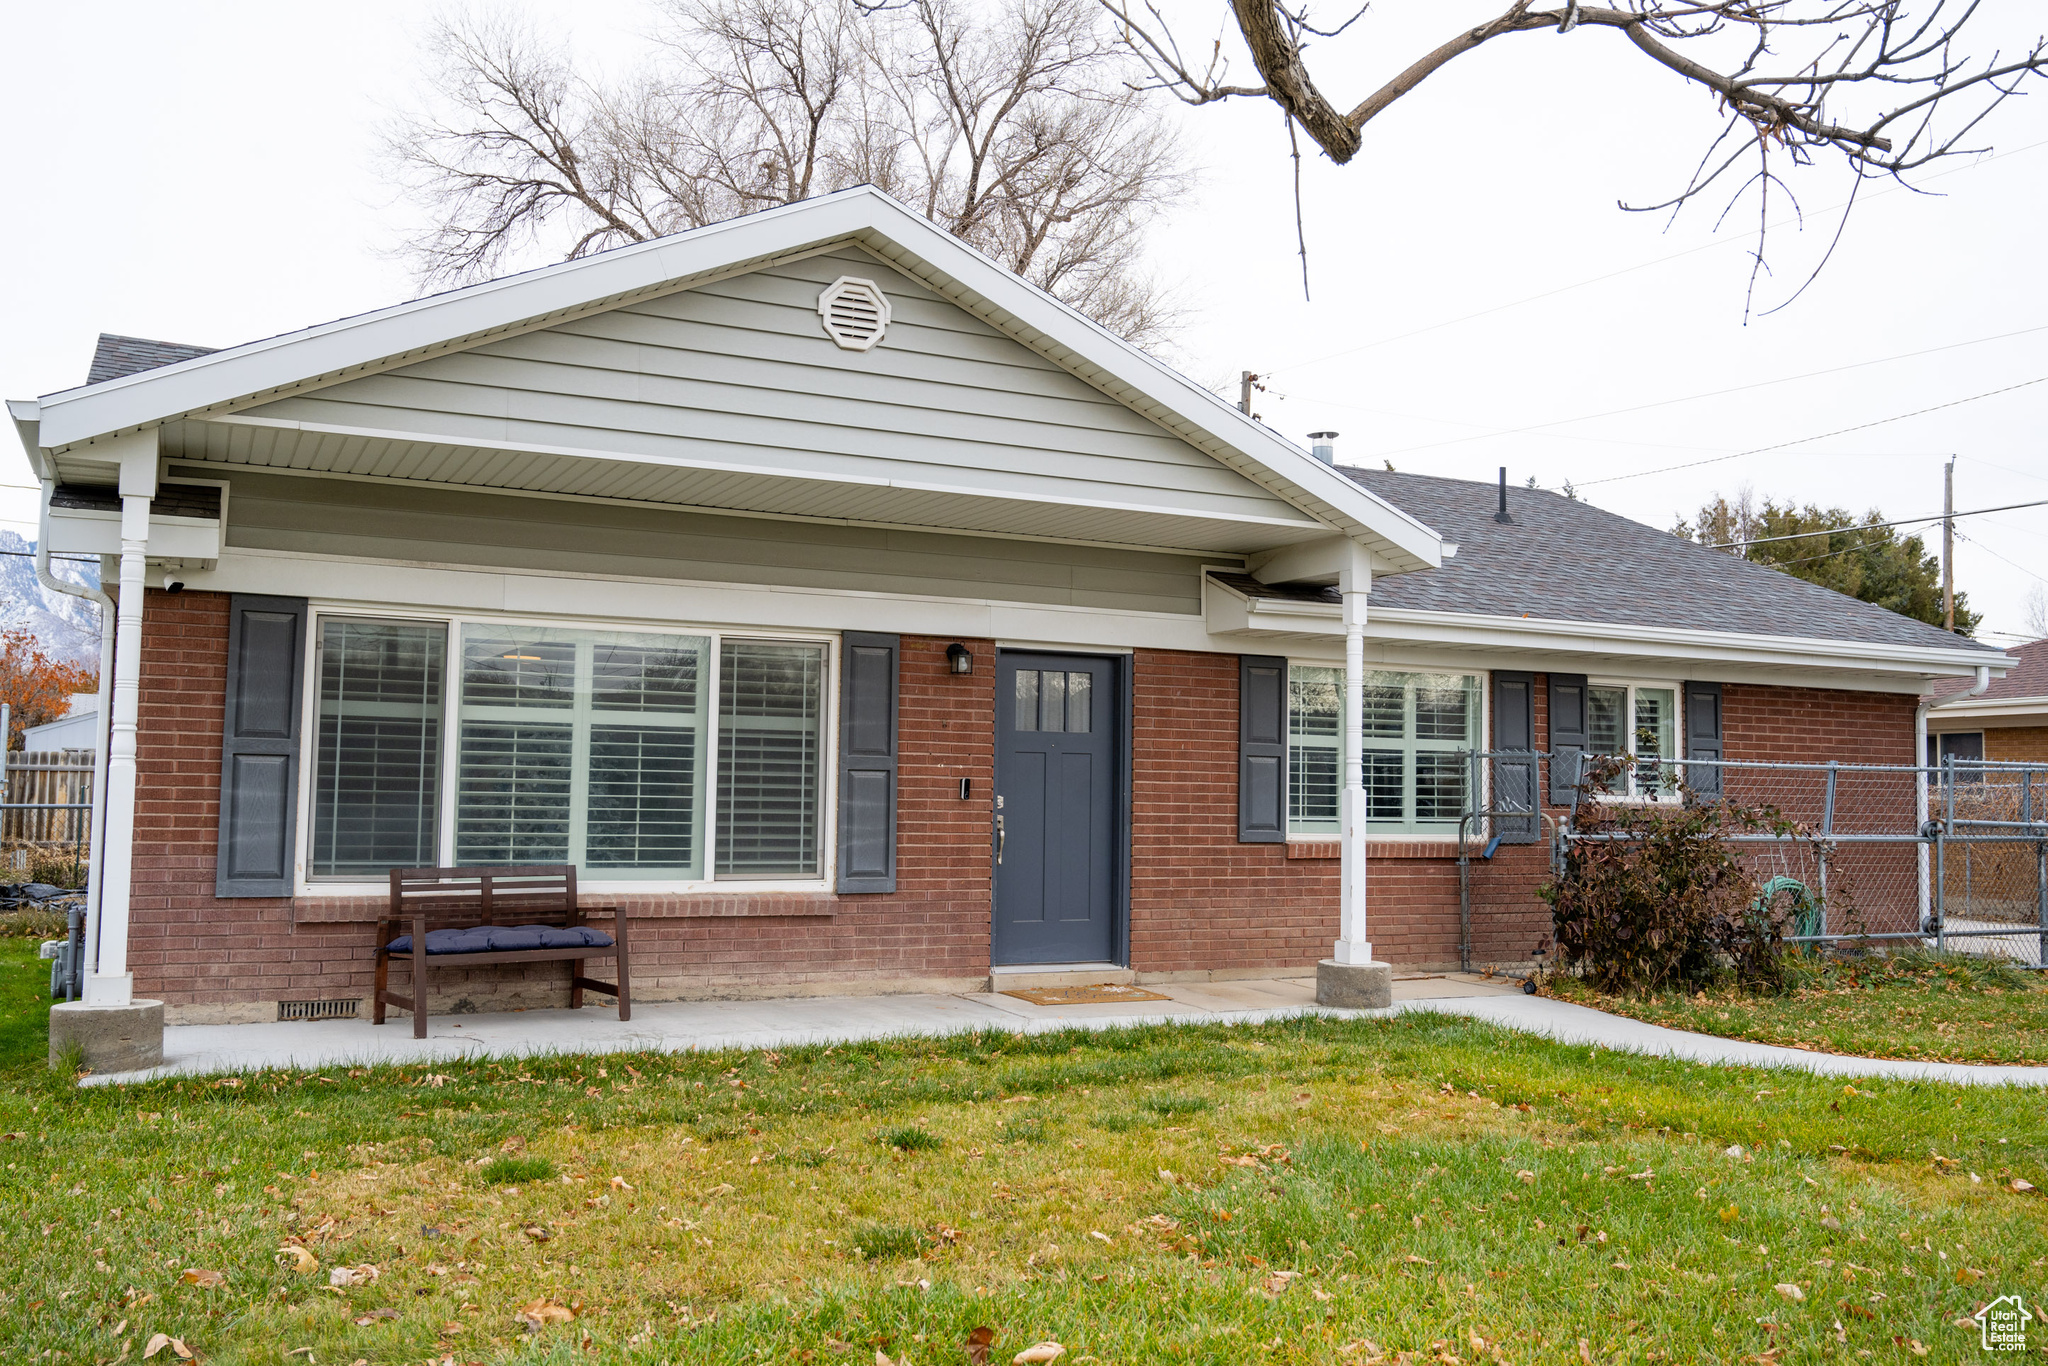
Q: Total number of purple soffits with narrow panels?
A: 0